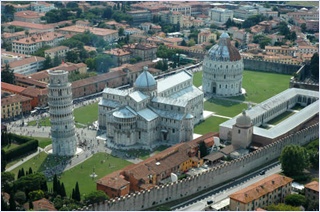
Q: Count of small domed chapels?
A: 1